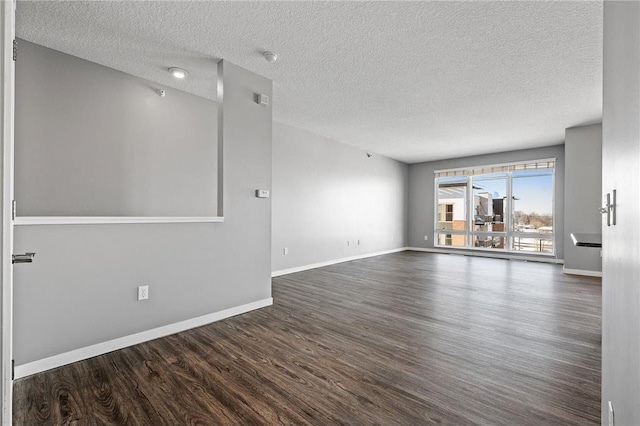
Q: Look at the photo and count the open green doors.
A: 0